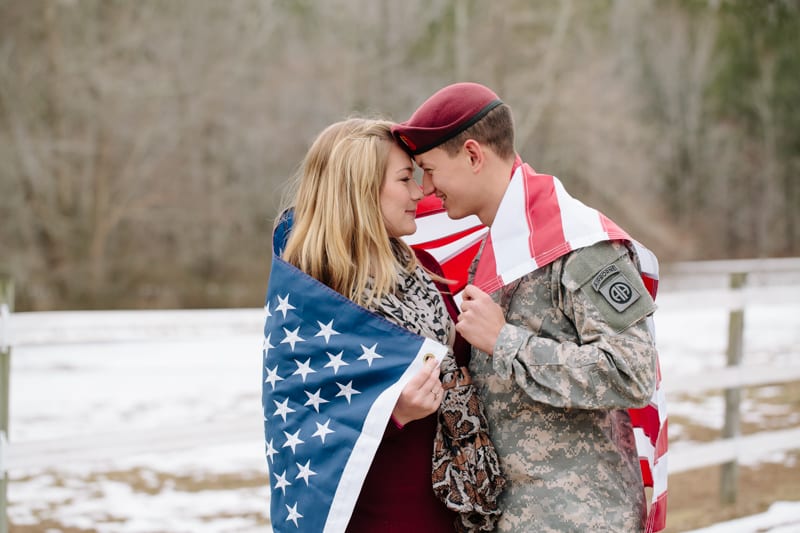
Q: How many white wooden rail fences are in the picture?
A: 1